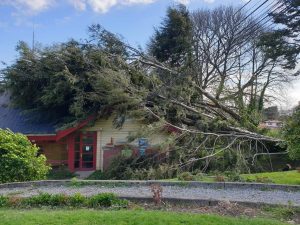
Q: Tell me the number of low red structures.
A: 1